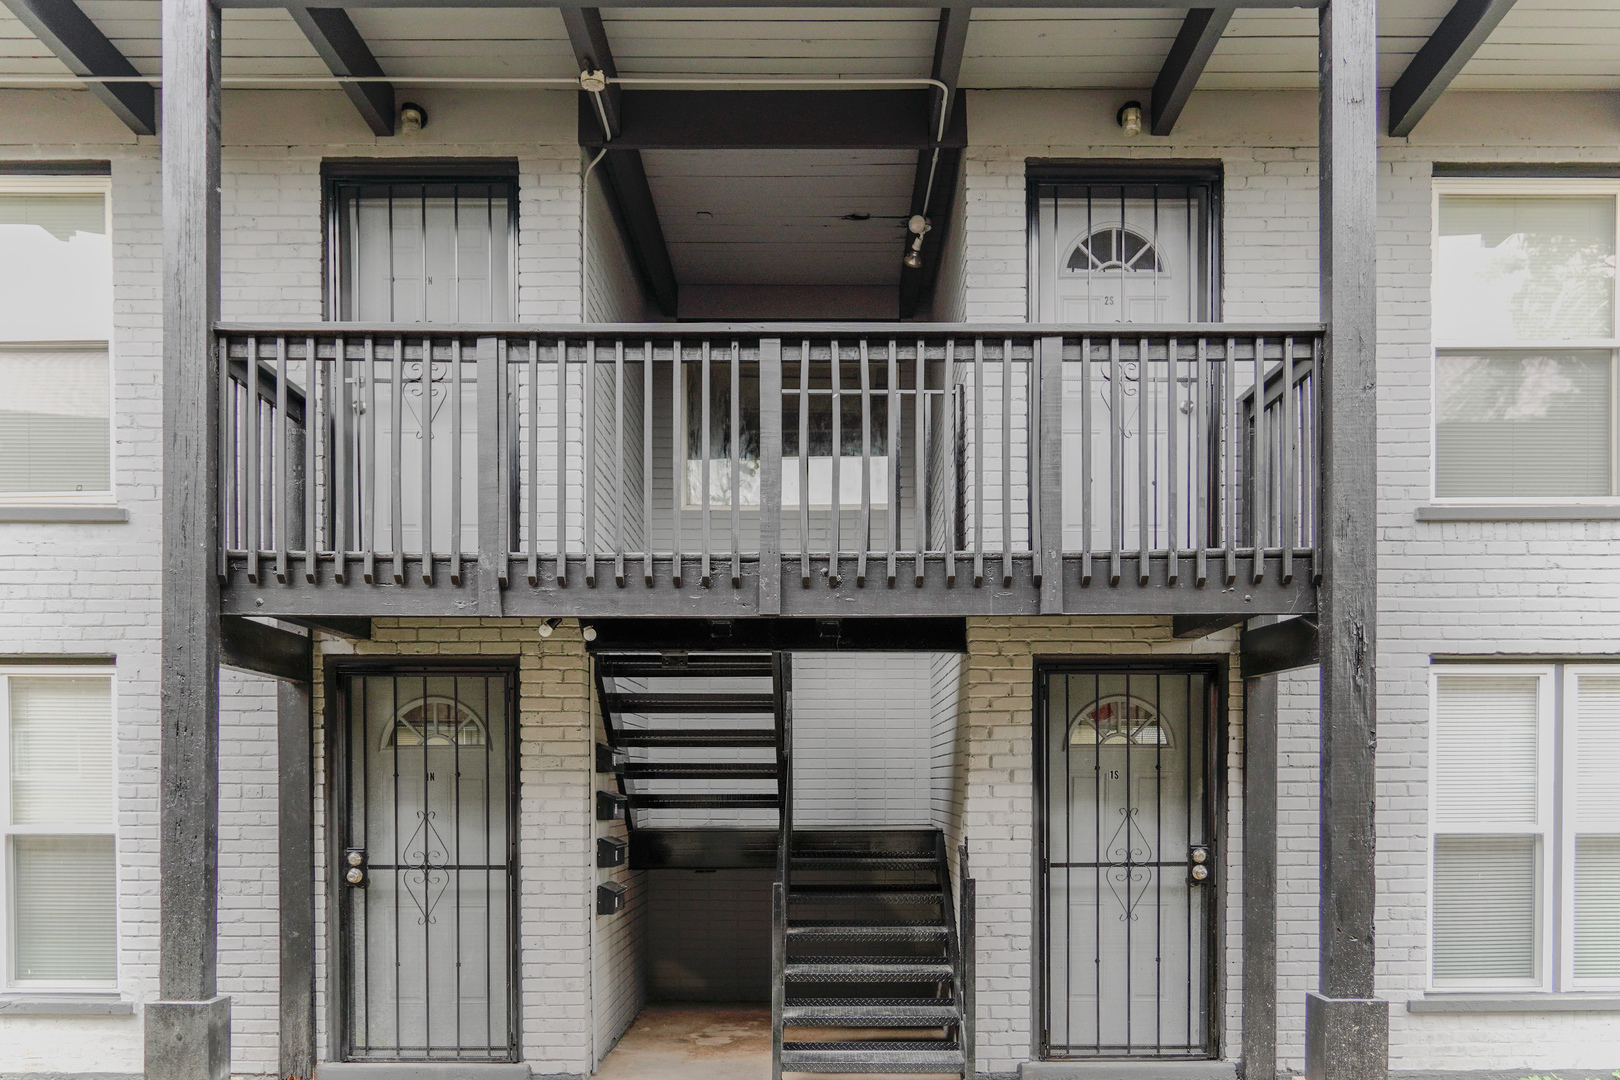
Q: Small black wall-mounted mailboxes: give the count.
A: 4